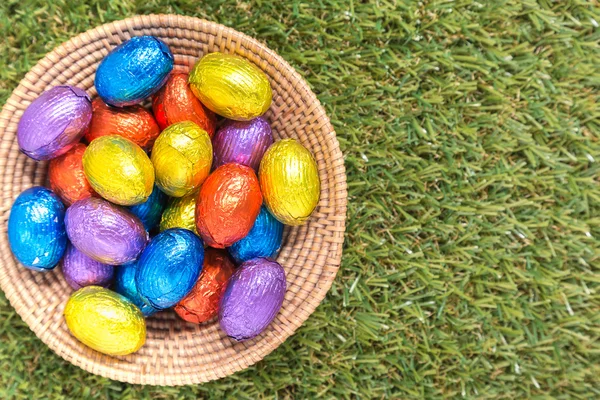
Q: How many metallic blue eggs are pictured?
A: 6